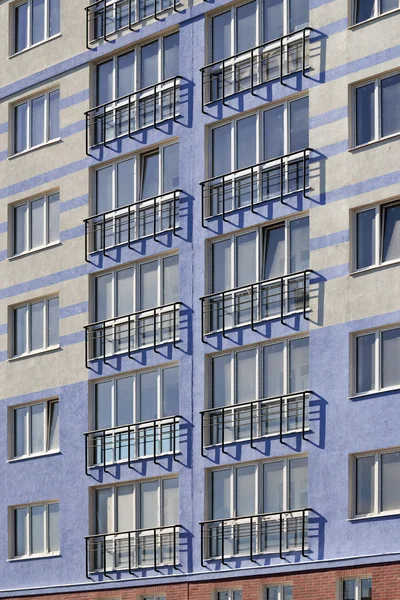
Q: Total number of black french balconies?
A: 11